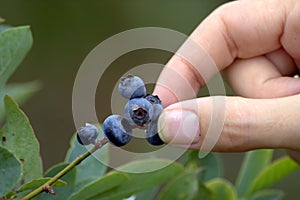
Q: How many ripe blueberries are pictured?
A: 6